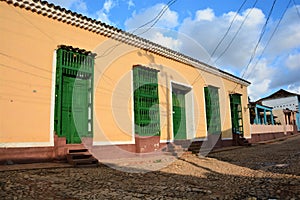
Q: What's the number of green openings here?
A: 5